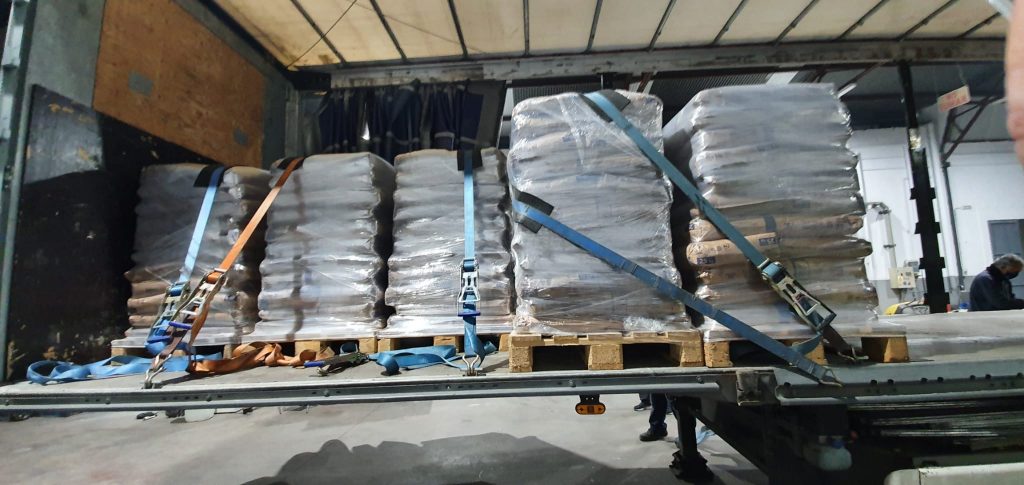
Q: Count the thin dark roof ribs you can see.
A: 11